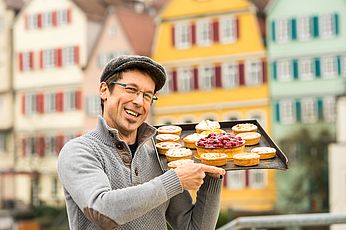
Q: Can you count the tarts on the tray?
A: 14